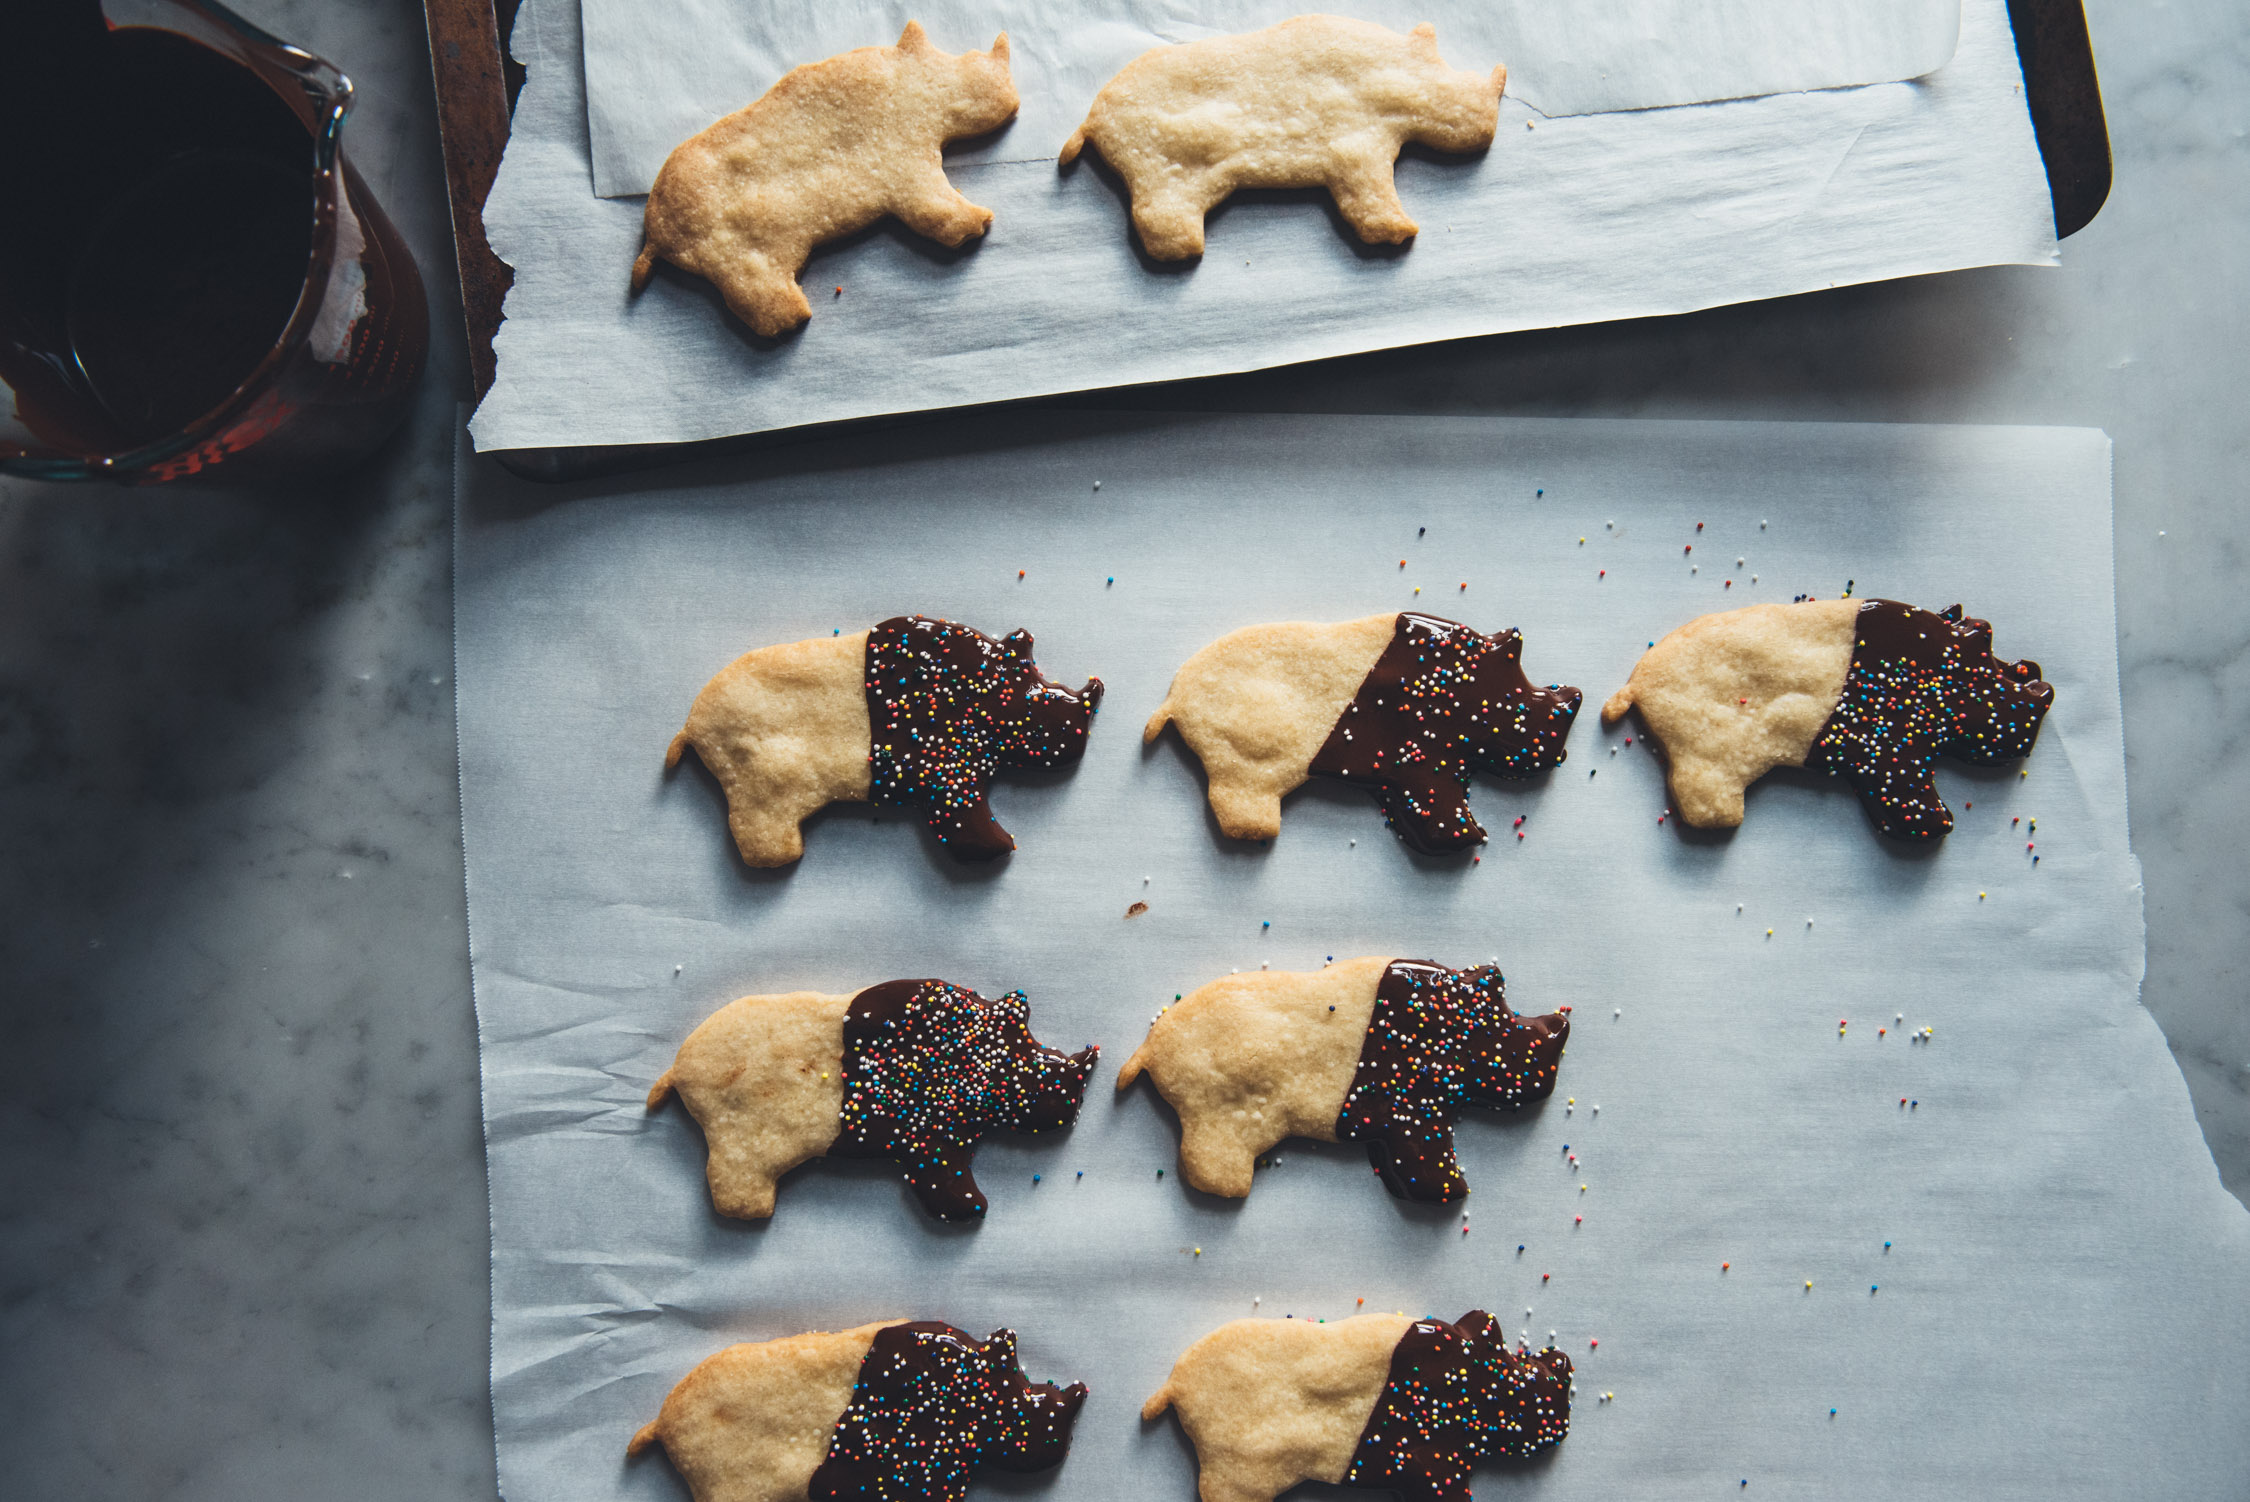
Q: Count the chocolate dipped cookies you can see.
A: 7